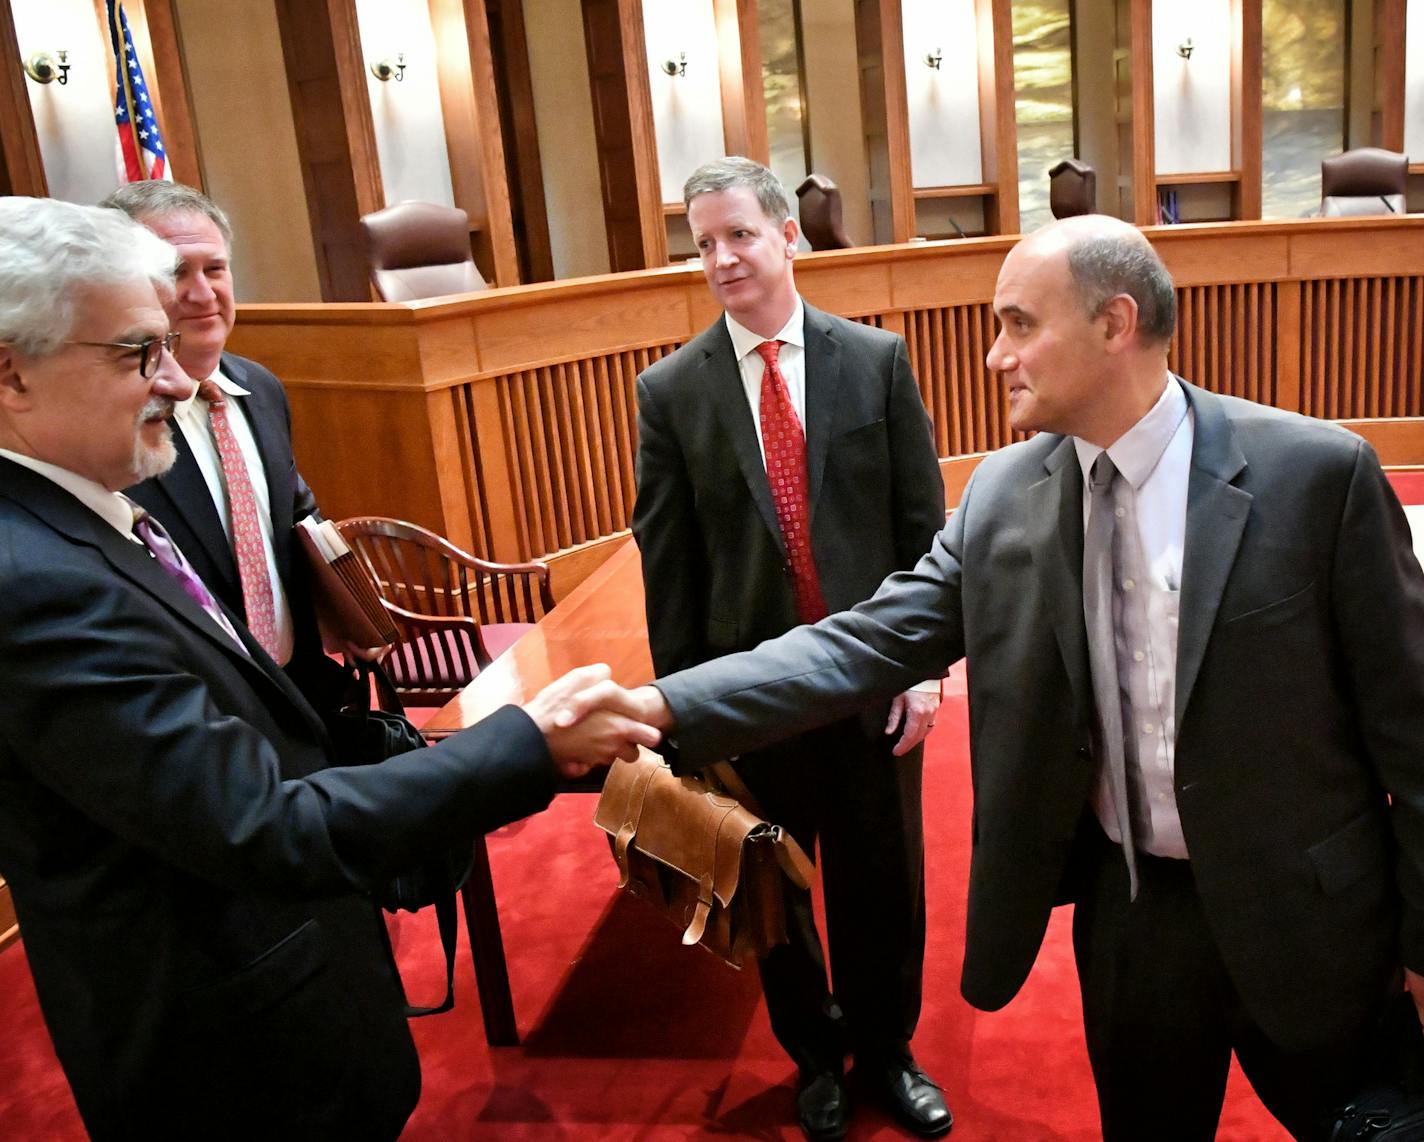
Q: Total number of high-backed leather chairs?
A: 4